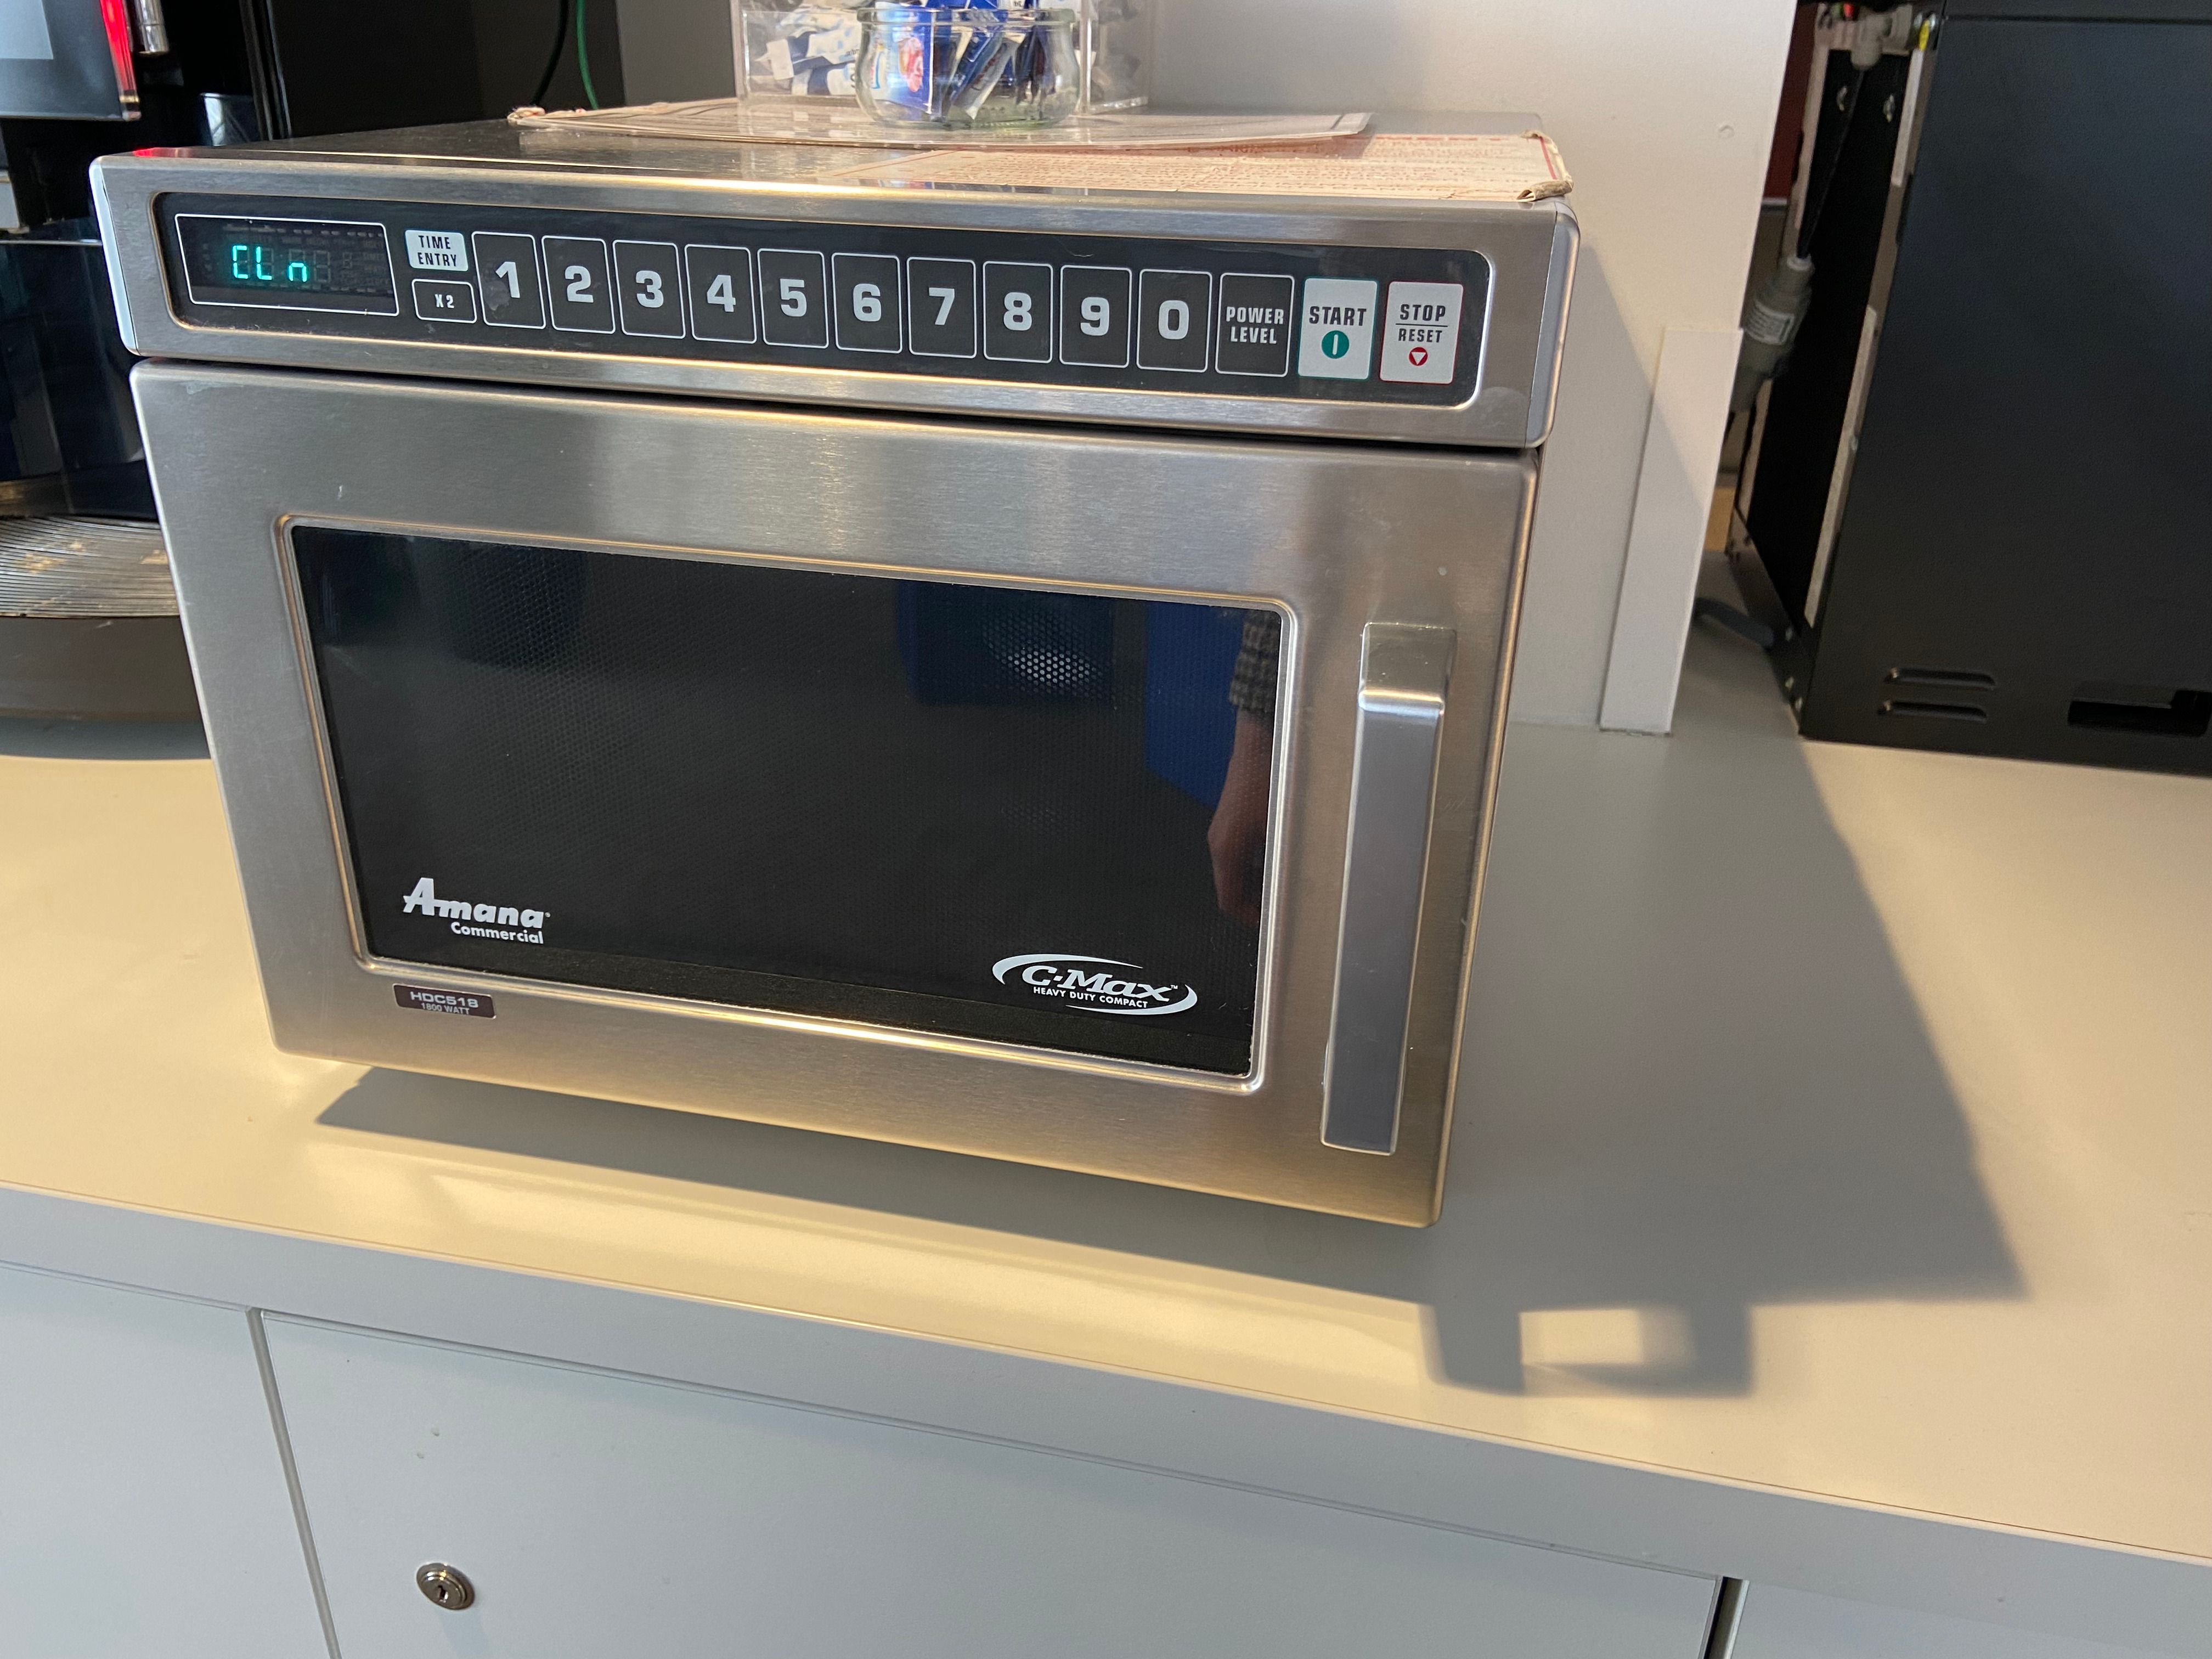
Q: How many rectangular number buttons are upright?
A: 10